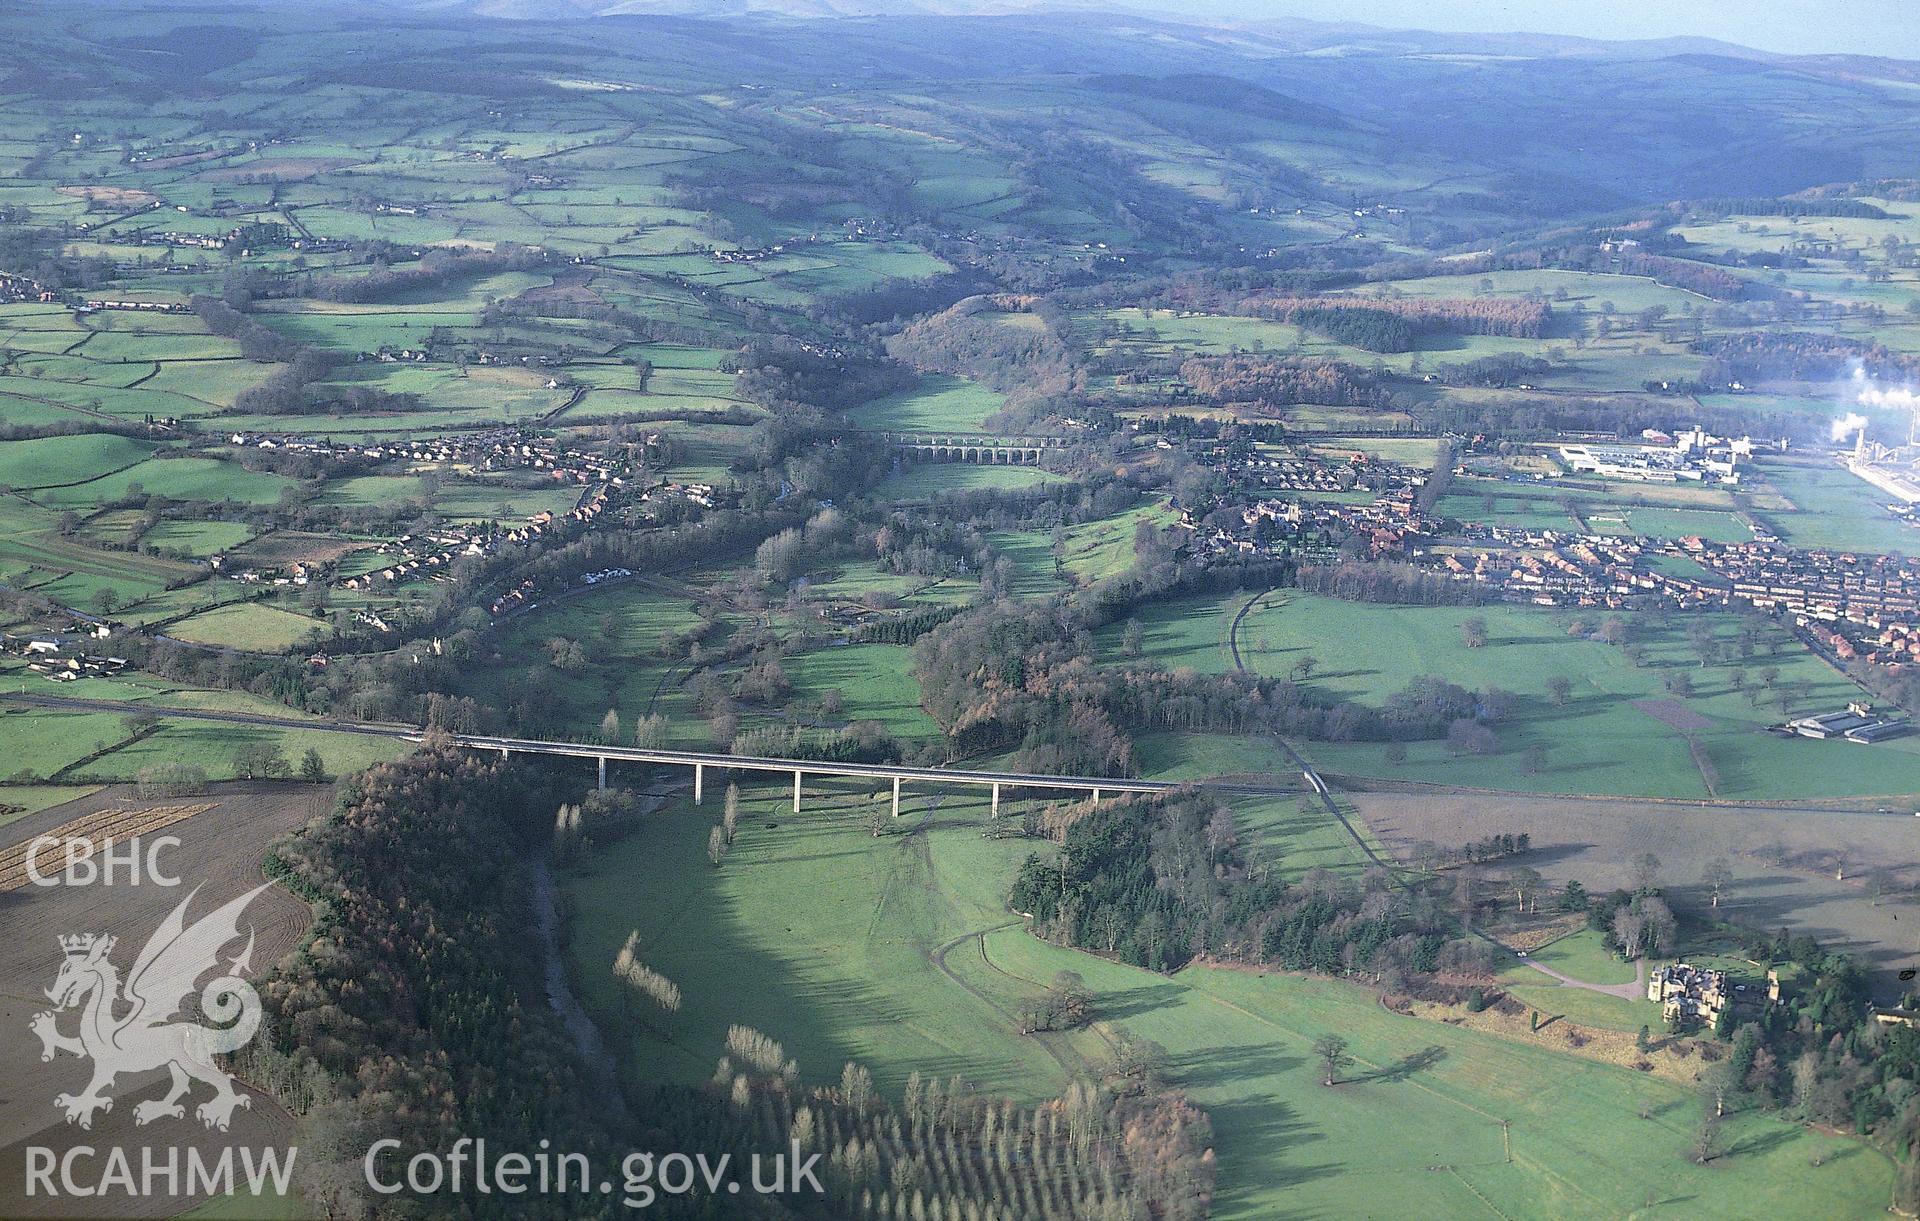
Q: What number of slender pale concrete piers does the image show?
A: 7